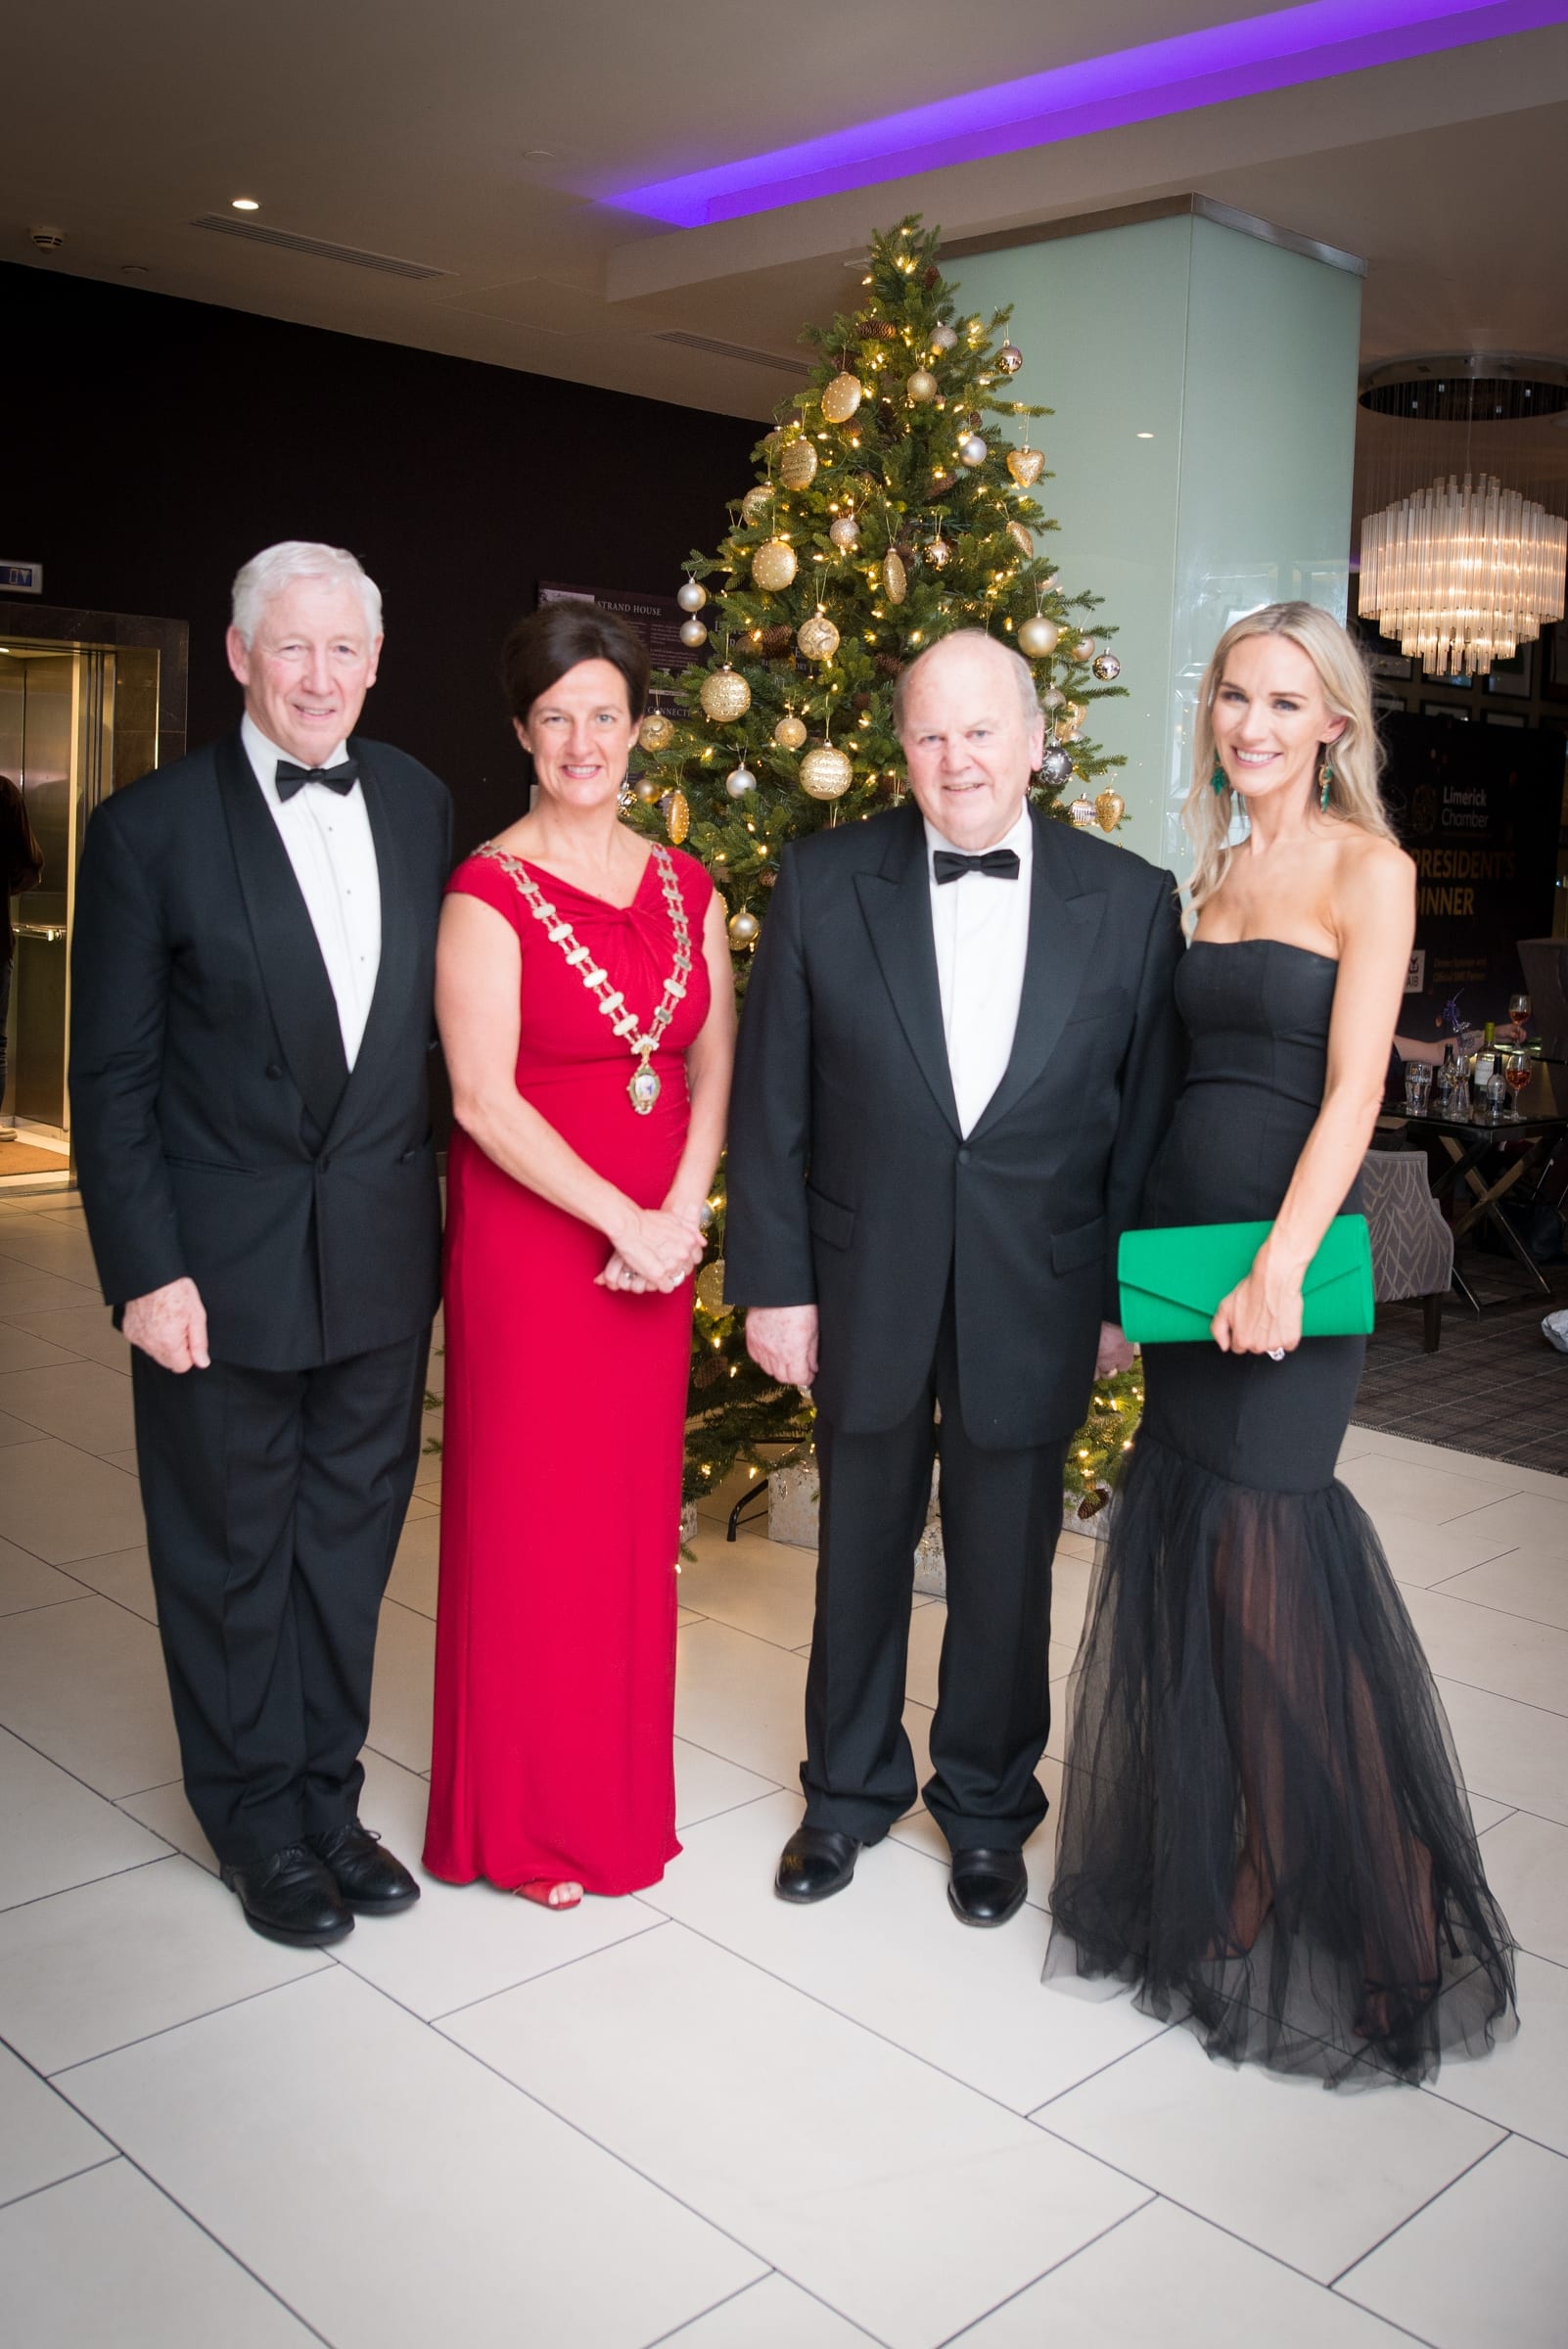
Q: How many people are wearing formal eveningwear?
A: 4